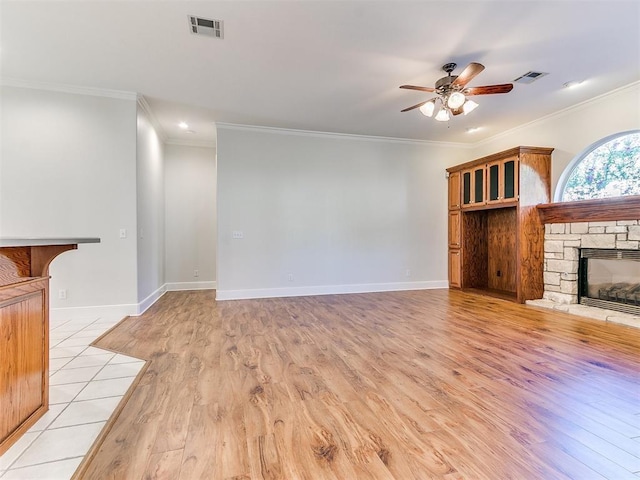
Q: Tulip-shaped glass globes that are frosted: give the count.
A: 4